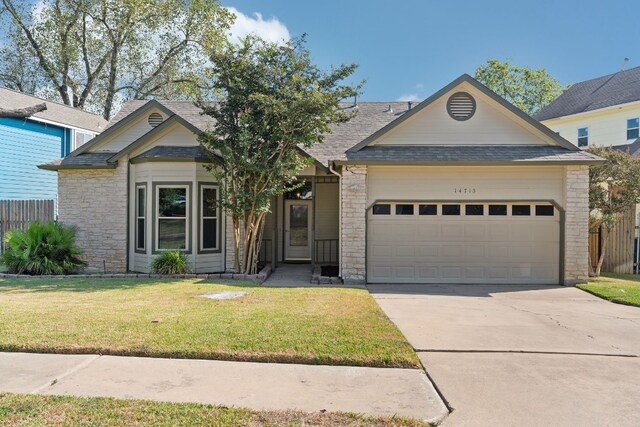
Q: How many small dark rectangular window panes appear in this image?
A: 8